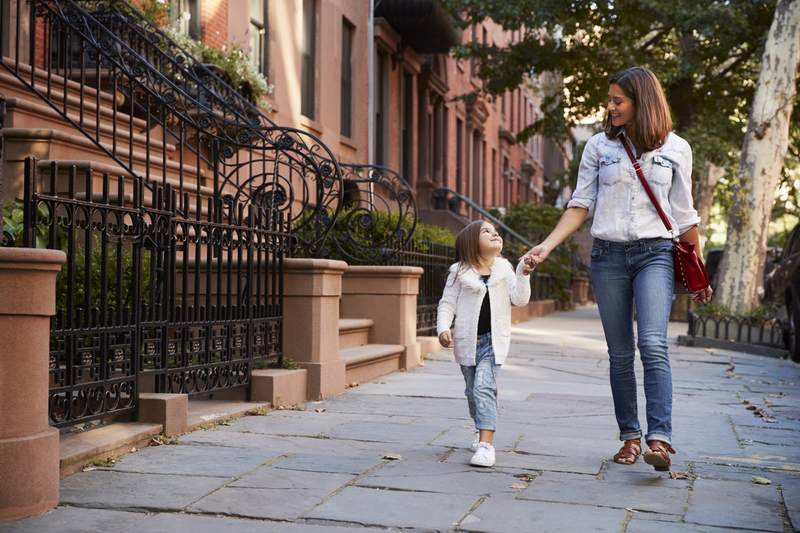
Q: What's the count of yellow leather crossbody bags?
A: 0